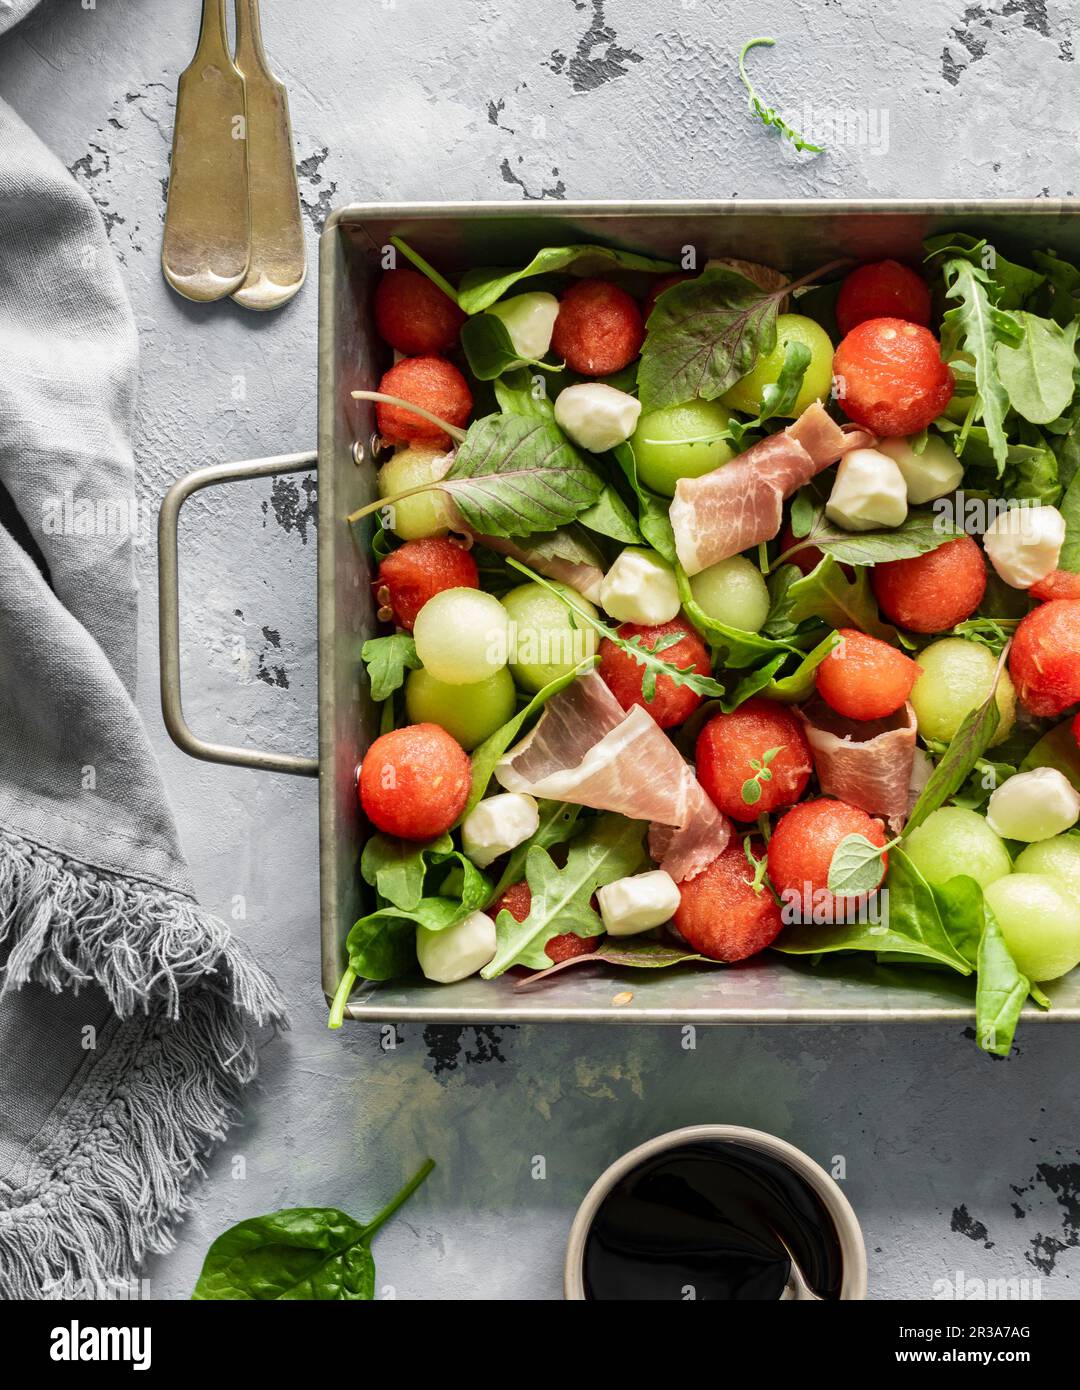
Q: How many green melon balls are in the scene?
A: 11